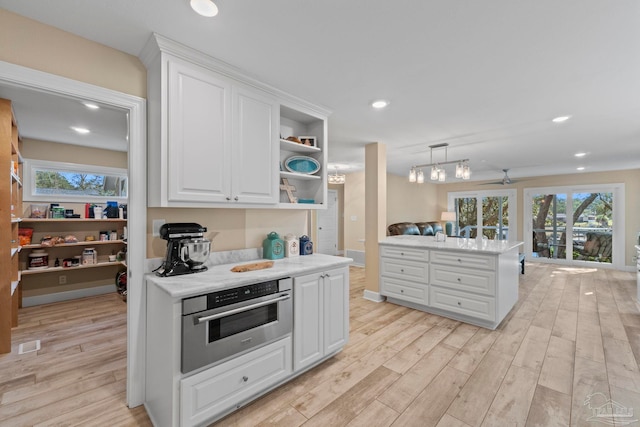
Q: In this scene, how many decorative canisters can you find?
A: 3